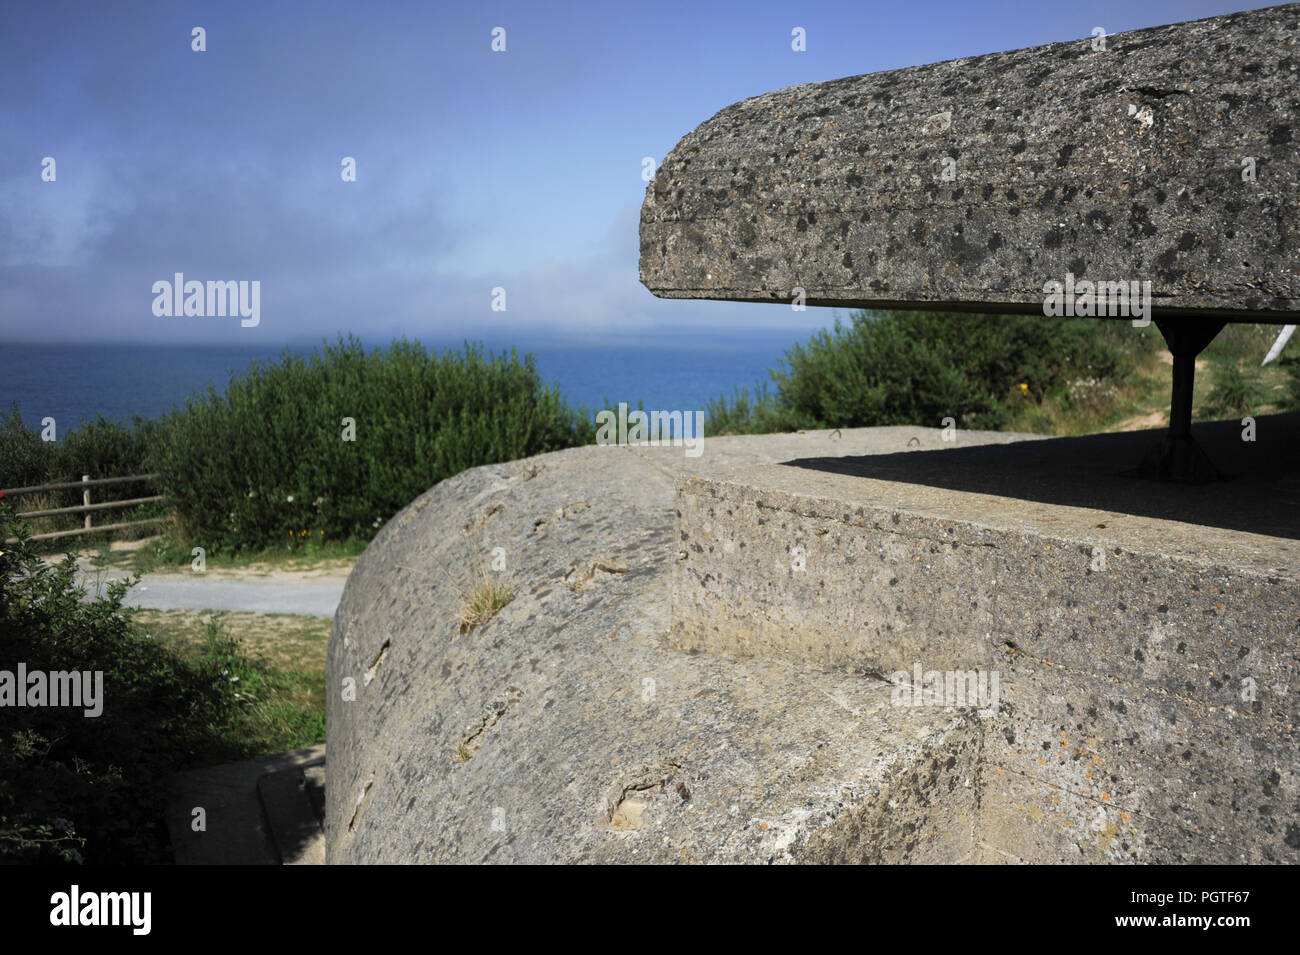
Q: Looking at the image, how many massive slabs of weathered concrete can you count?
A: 2